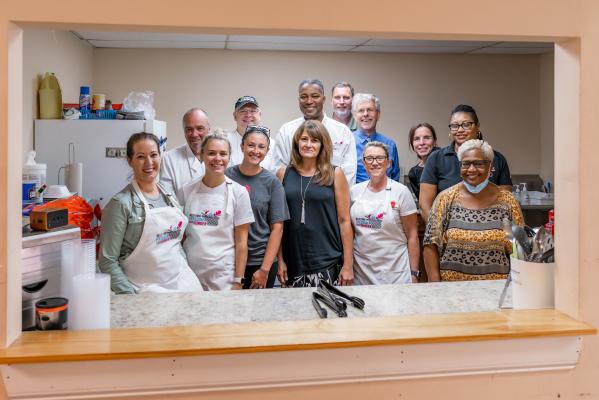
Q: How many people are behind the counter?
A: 13